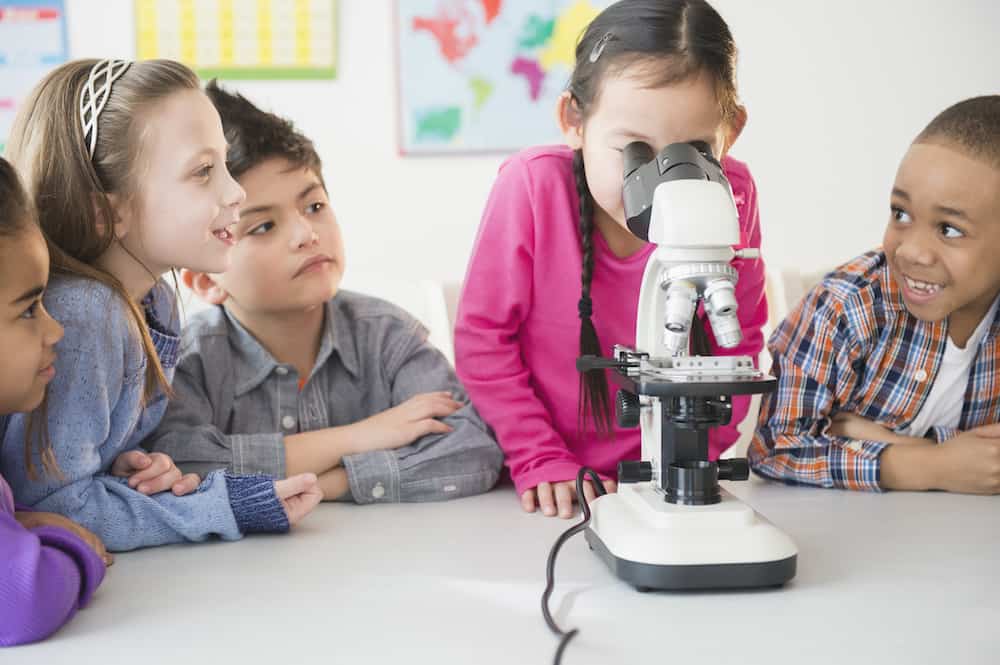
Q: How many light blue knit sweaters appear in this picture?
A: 1